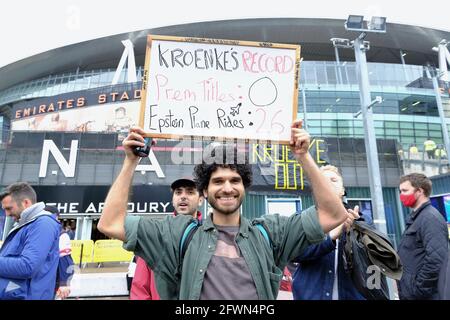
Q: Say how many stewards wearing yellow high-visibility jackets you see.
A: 3